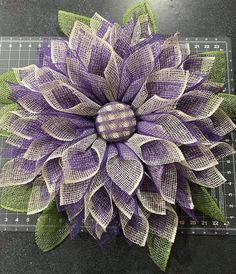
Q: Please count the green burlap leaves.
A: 10